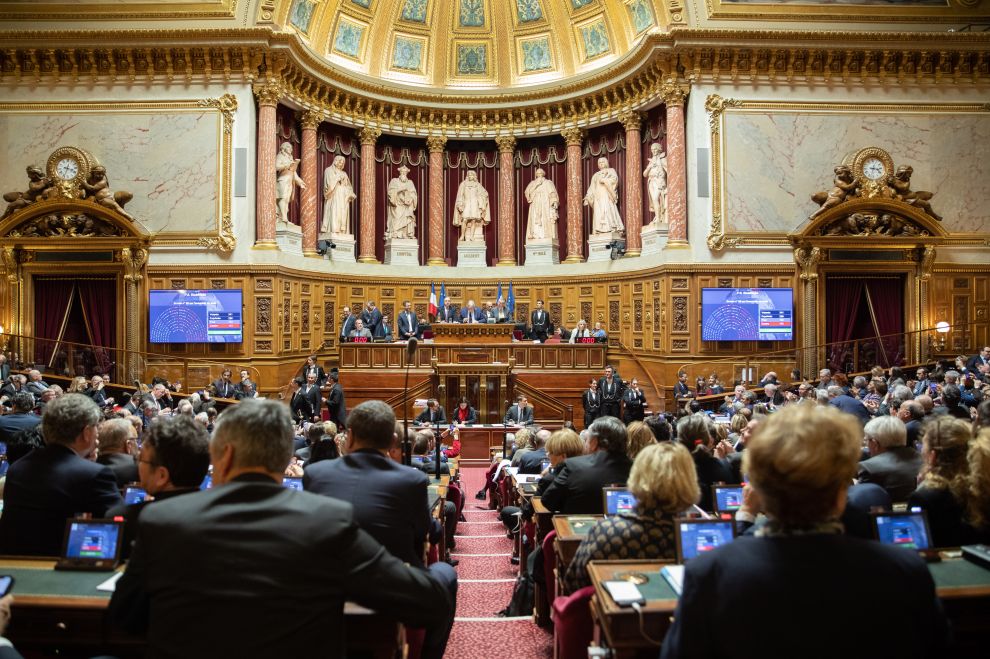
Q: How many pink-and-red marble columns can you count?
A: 8